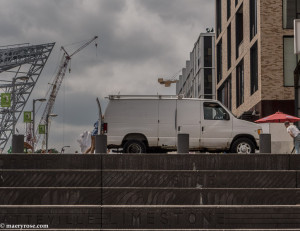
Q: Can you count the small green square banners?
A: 3